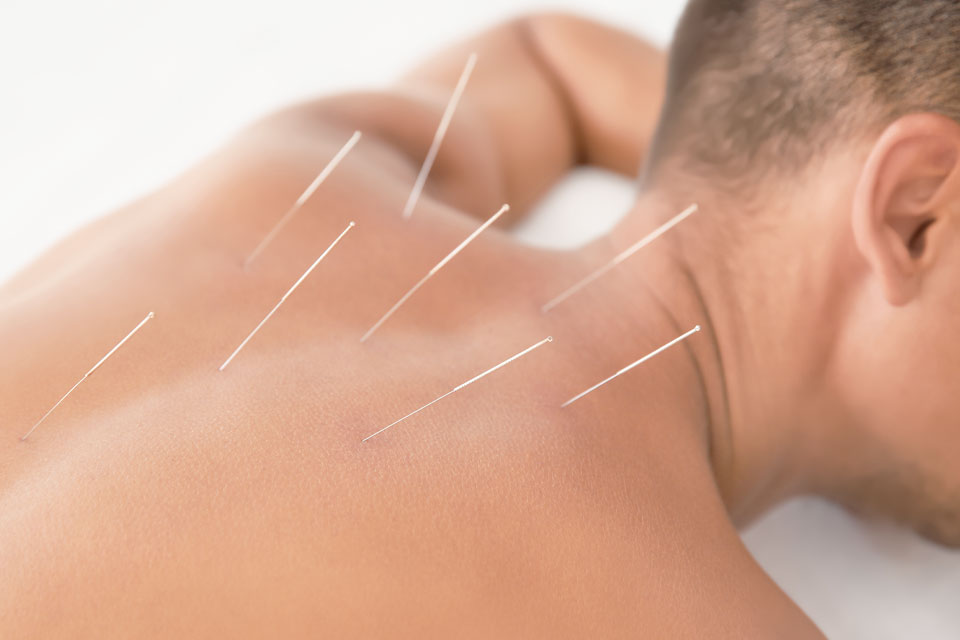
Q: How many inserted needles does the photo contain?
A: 8